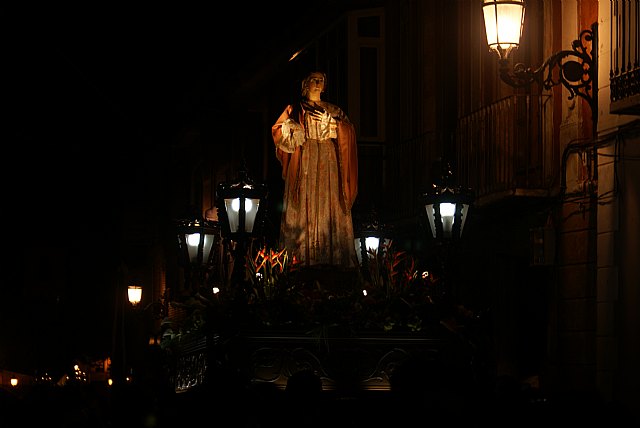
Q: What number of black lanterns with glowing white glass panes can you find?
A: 4